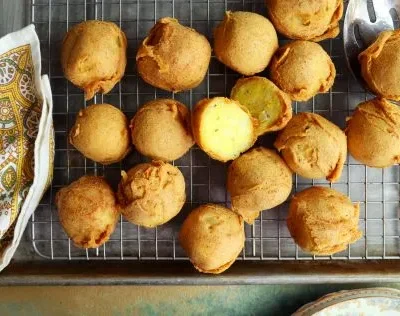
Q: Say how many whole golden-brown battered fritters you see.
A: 15